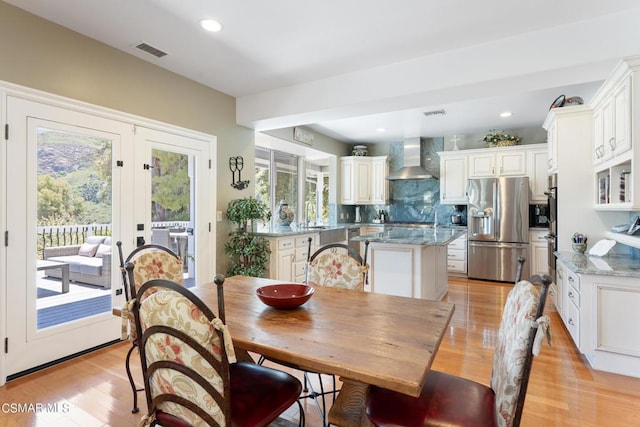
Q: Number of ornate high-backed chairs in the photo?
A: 4